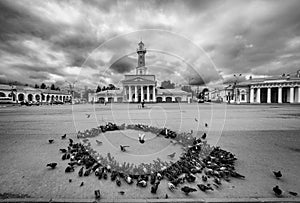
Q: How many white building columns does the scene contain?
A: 12